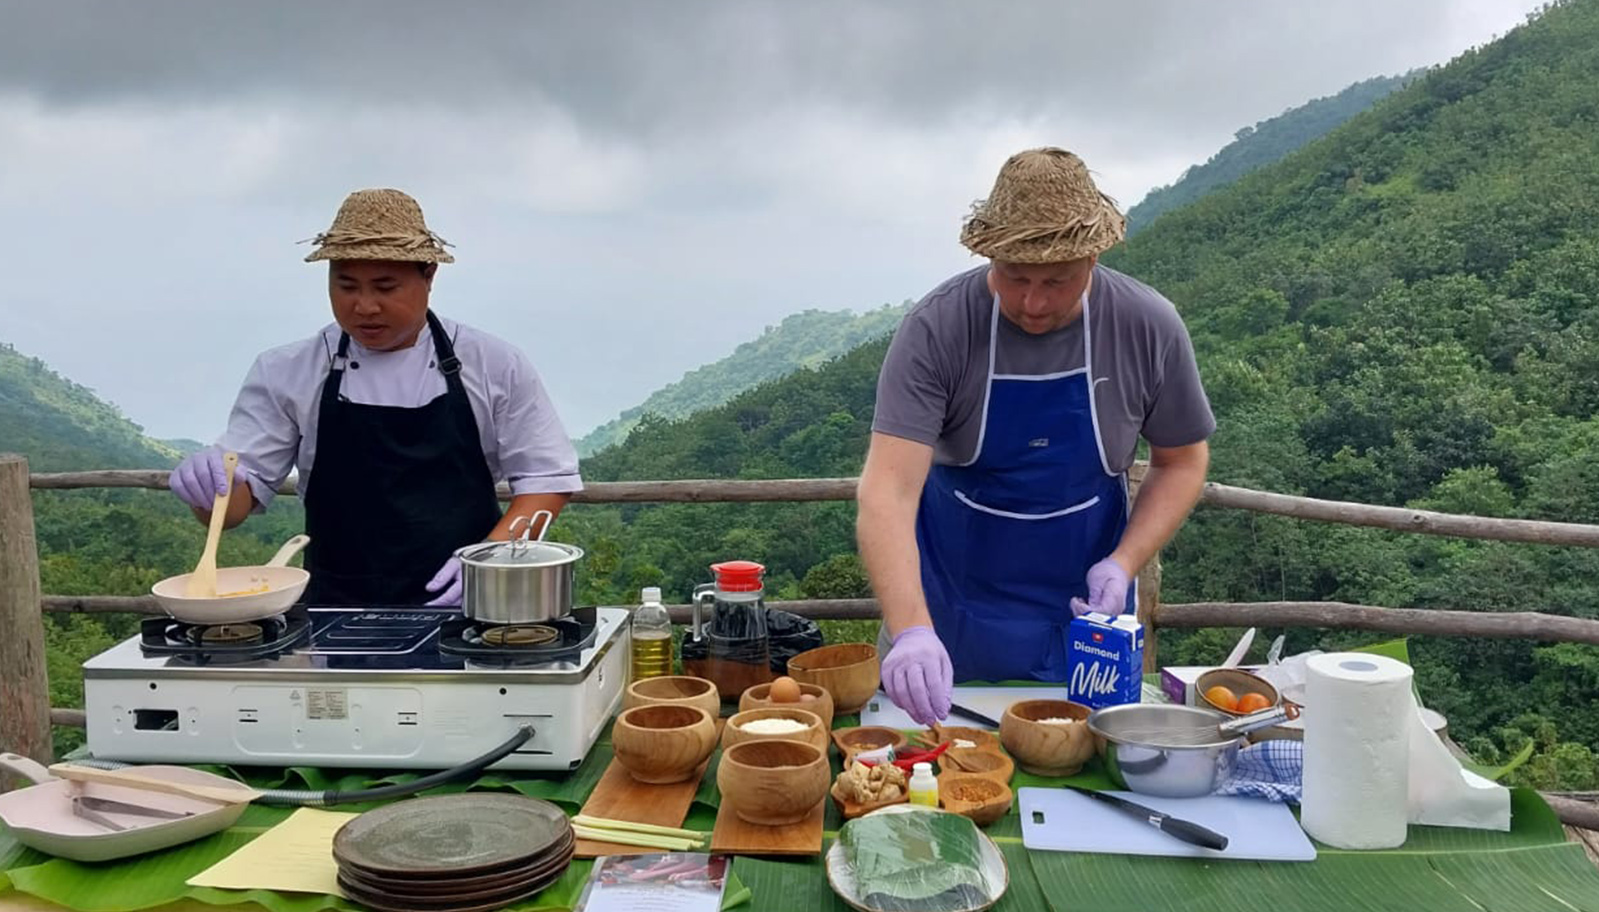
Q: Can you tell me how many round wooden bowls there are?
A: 7